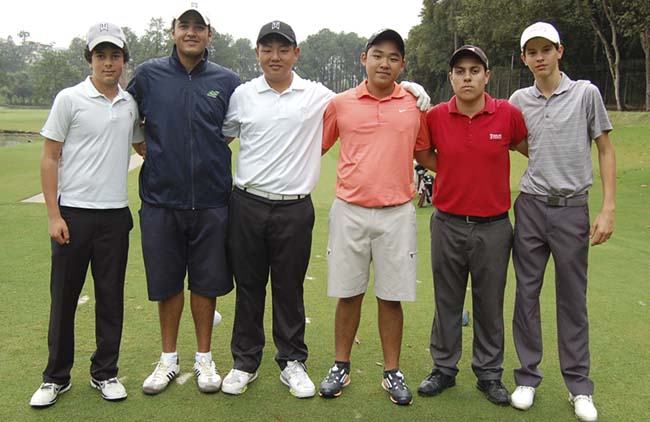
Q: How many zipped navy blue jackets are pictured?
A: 1